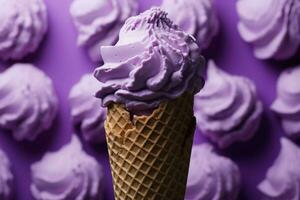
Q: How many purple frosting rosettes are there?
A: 12